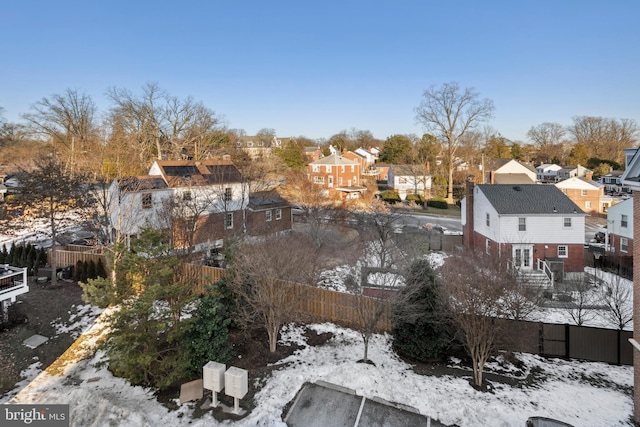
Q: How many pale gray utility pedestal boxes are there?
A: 2